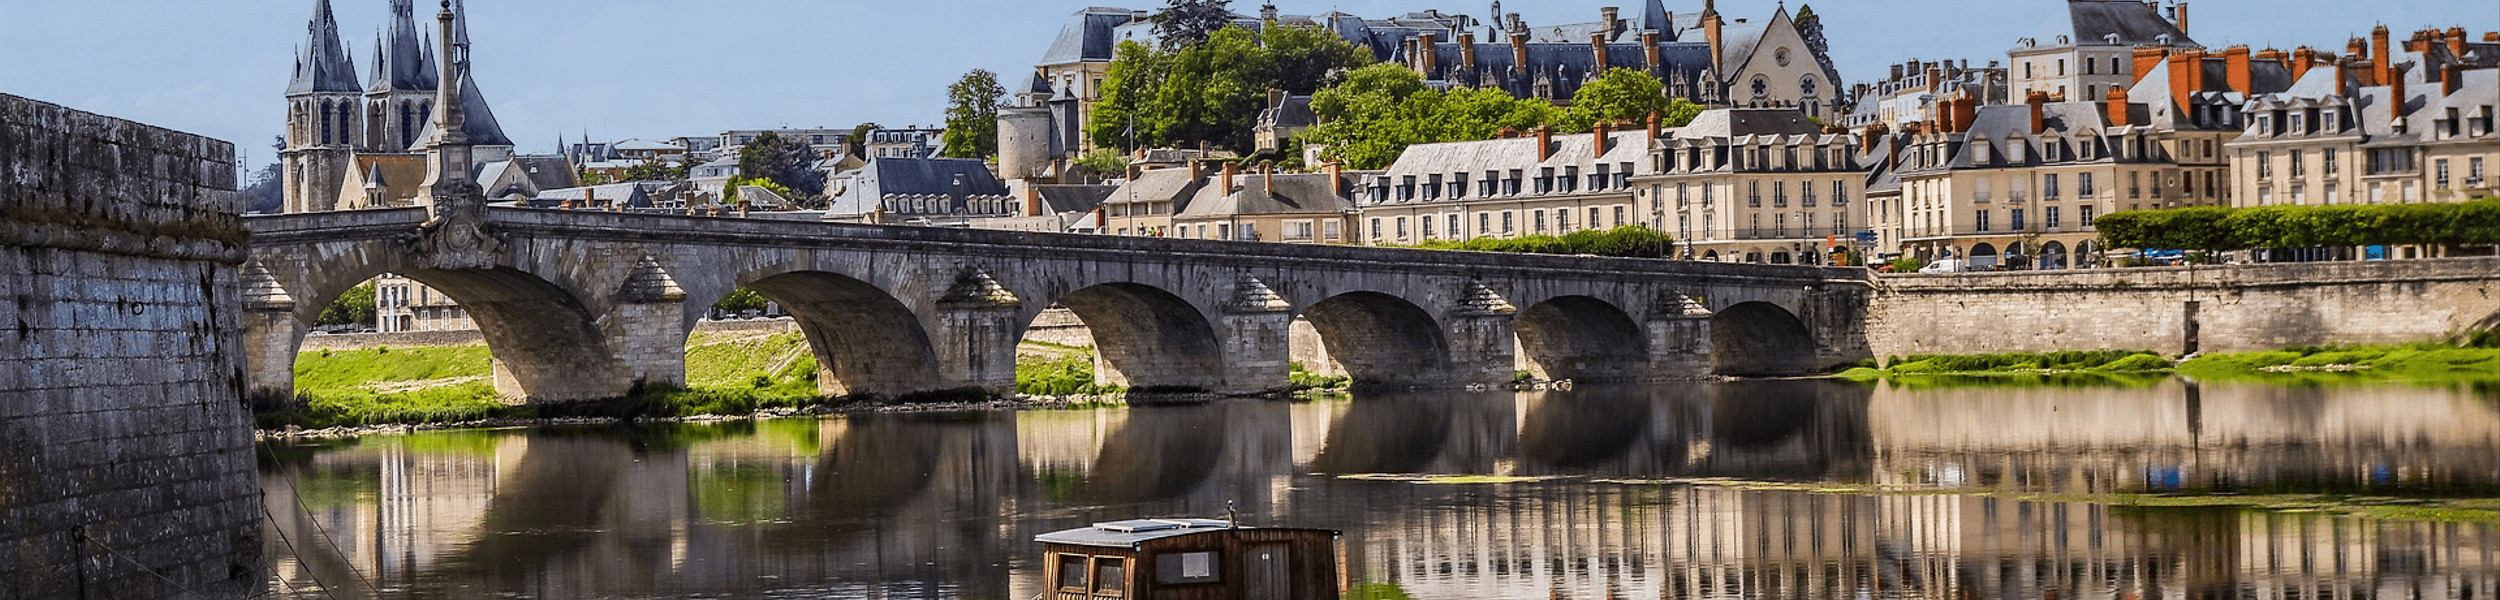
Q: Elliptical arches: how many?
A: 6